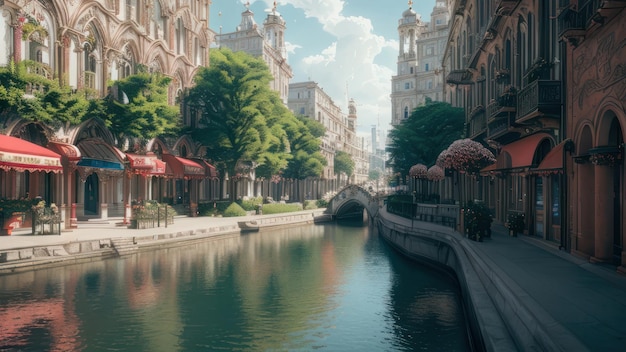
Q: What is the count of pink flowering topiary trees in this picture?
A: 3